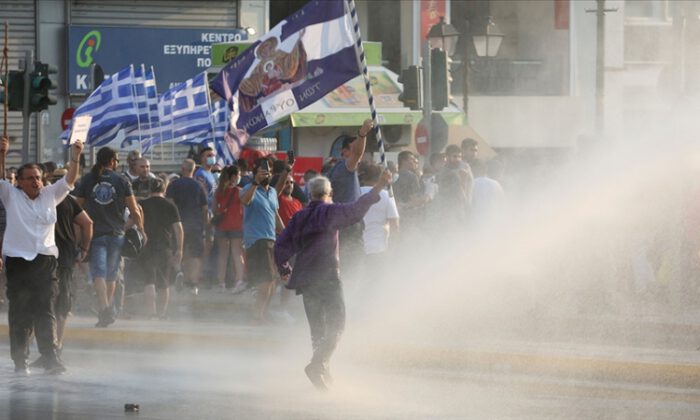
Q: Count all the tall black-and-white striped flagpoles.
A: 1